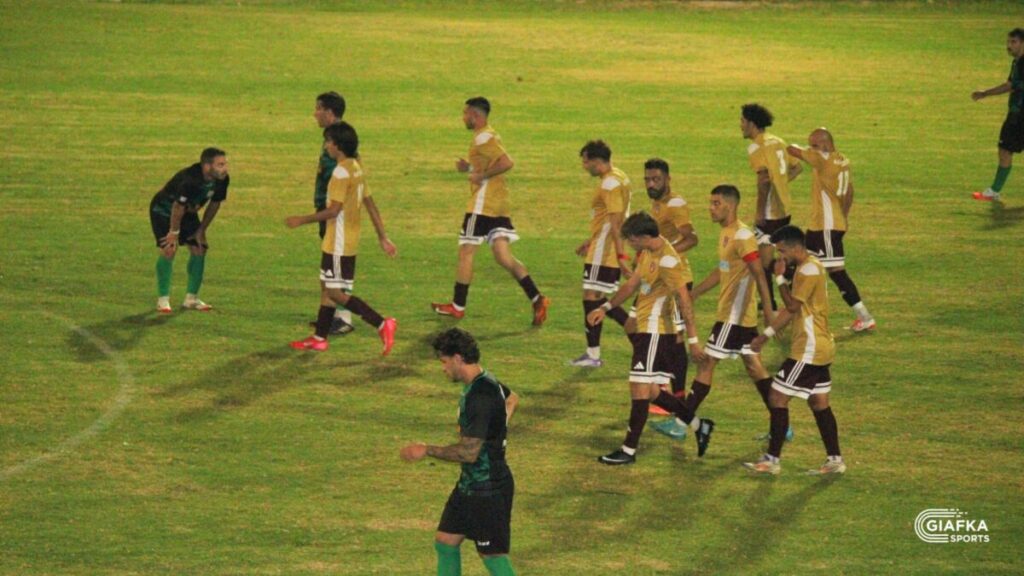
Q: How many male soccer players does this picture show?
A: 13